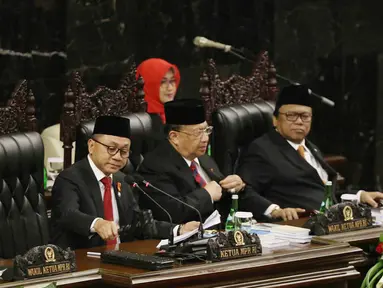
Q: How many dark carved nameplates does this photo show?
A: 3